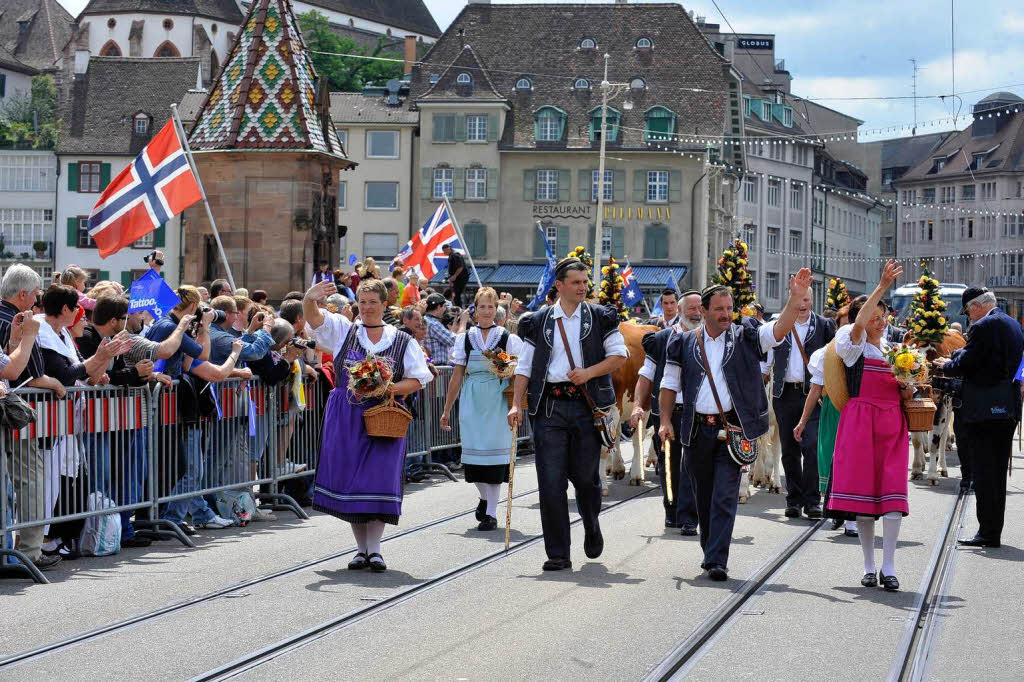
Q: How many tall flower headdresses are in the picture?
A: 5